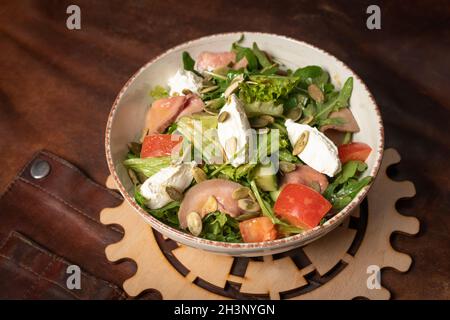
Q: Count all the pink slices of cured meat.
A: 5